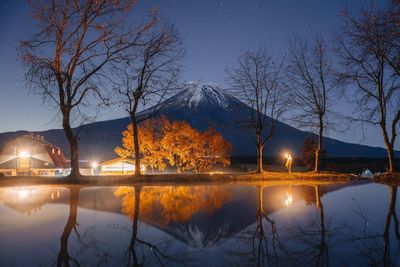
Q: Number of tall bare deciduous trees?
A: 5